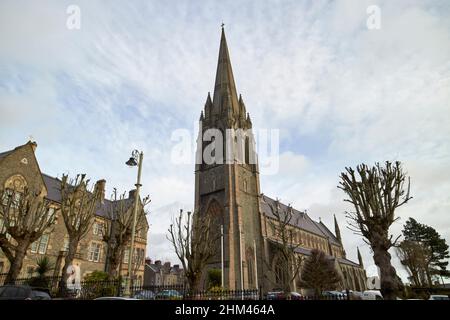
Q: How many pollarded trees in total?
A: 6